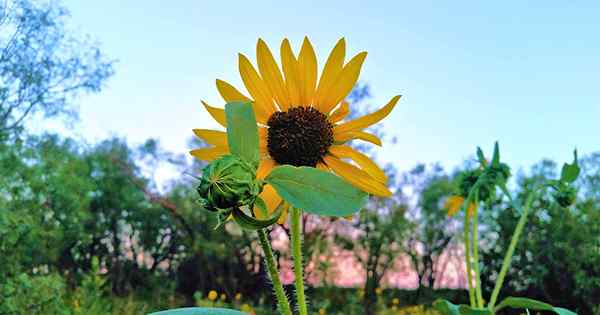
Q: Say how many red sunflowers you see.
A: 0